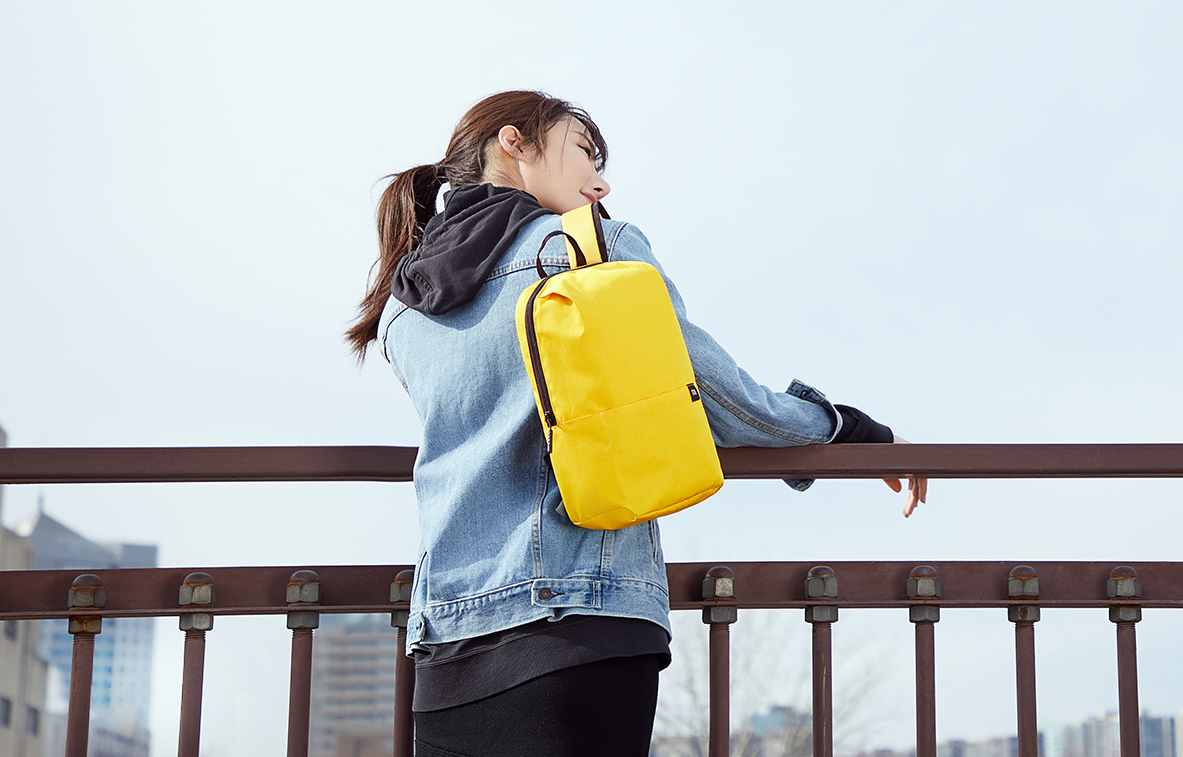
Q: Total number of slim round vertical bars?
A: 9